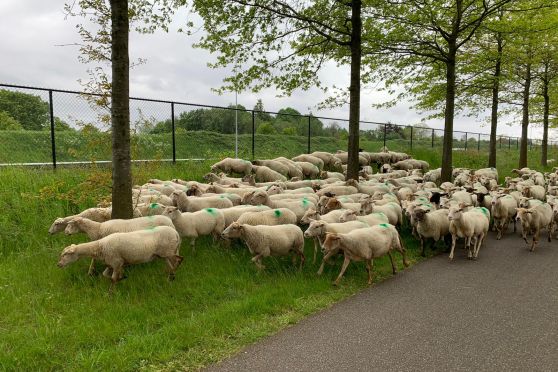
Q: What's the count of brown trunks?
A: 6